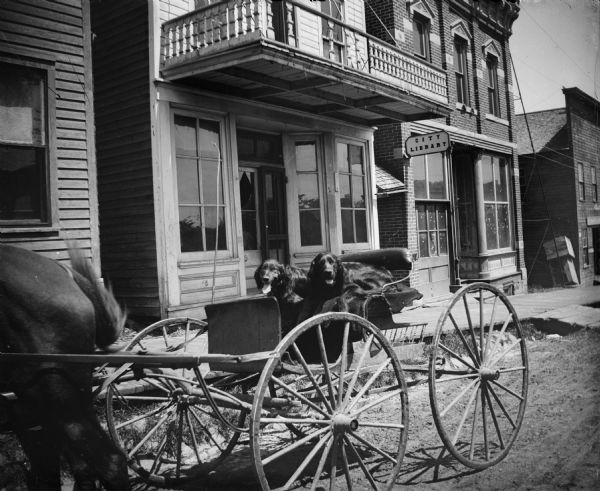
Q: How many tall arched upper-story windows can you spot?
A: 3